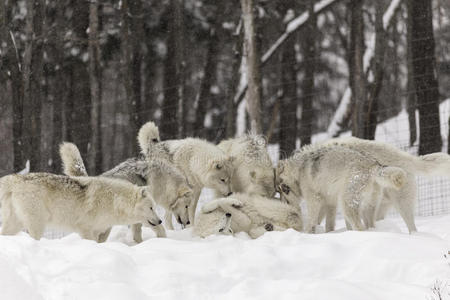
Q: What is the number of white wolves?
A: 7